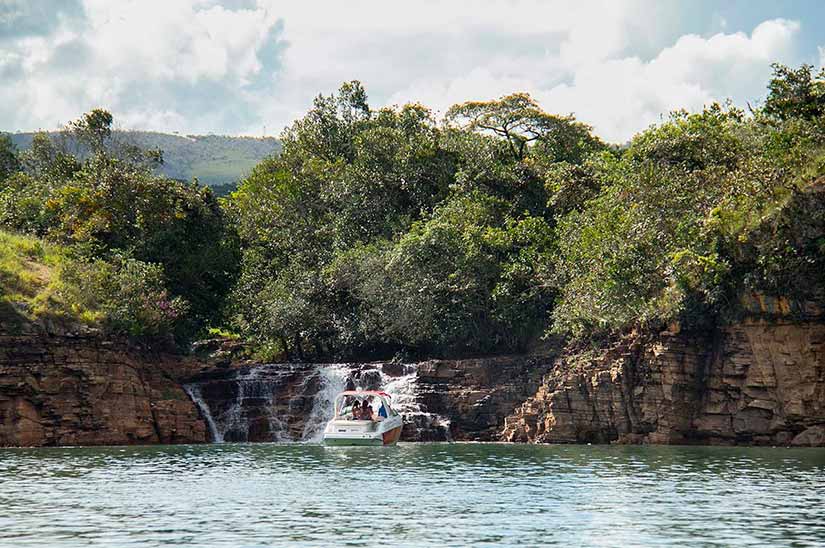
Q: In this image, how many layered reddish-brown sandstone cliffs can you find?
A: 2